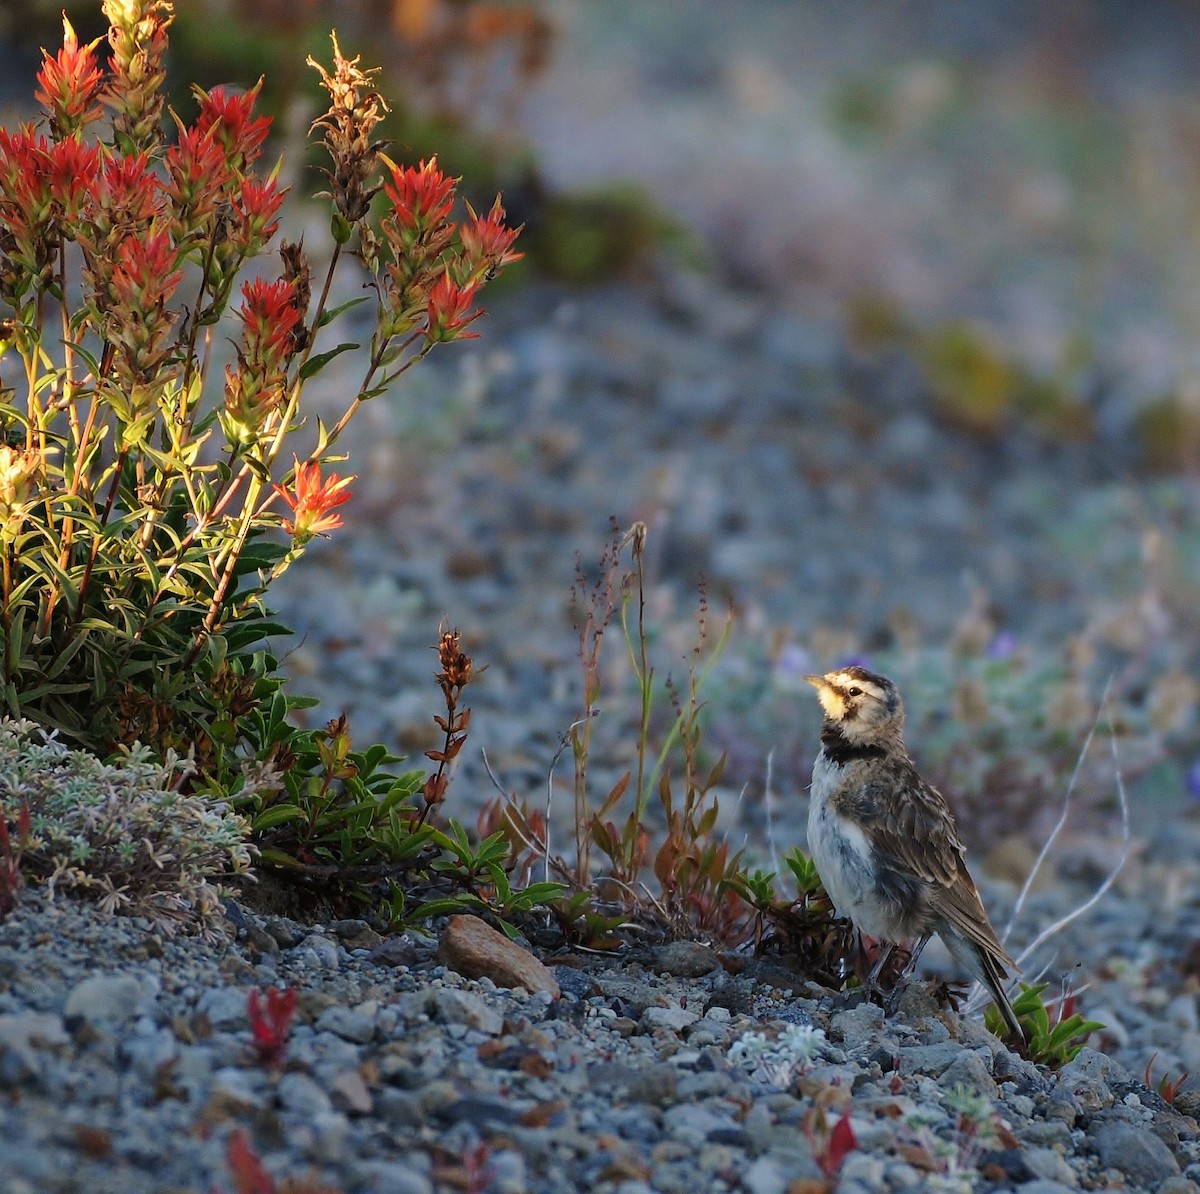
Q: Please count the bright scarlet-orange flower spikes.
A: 13